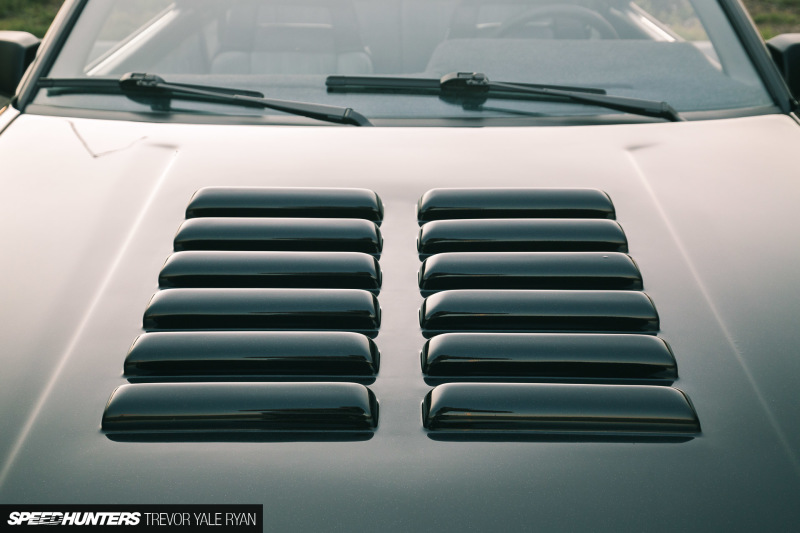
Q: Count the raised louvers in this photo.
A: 12